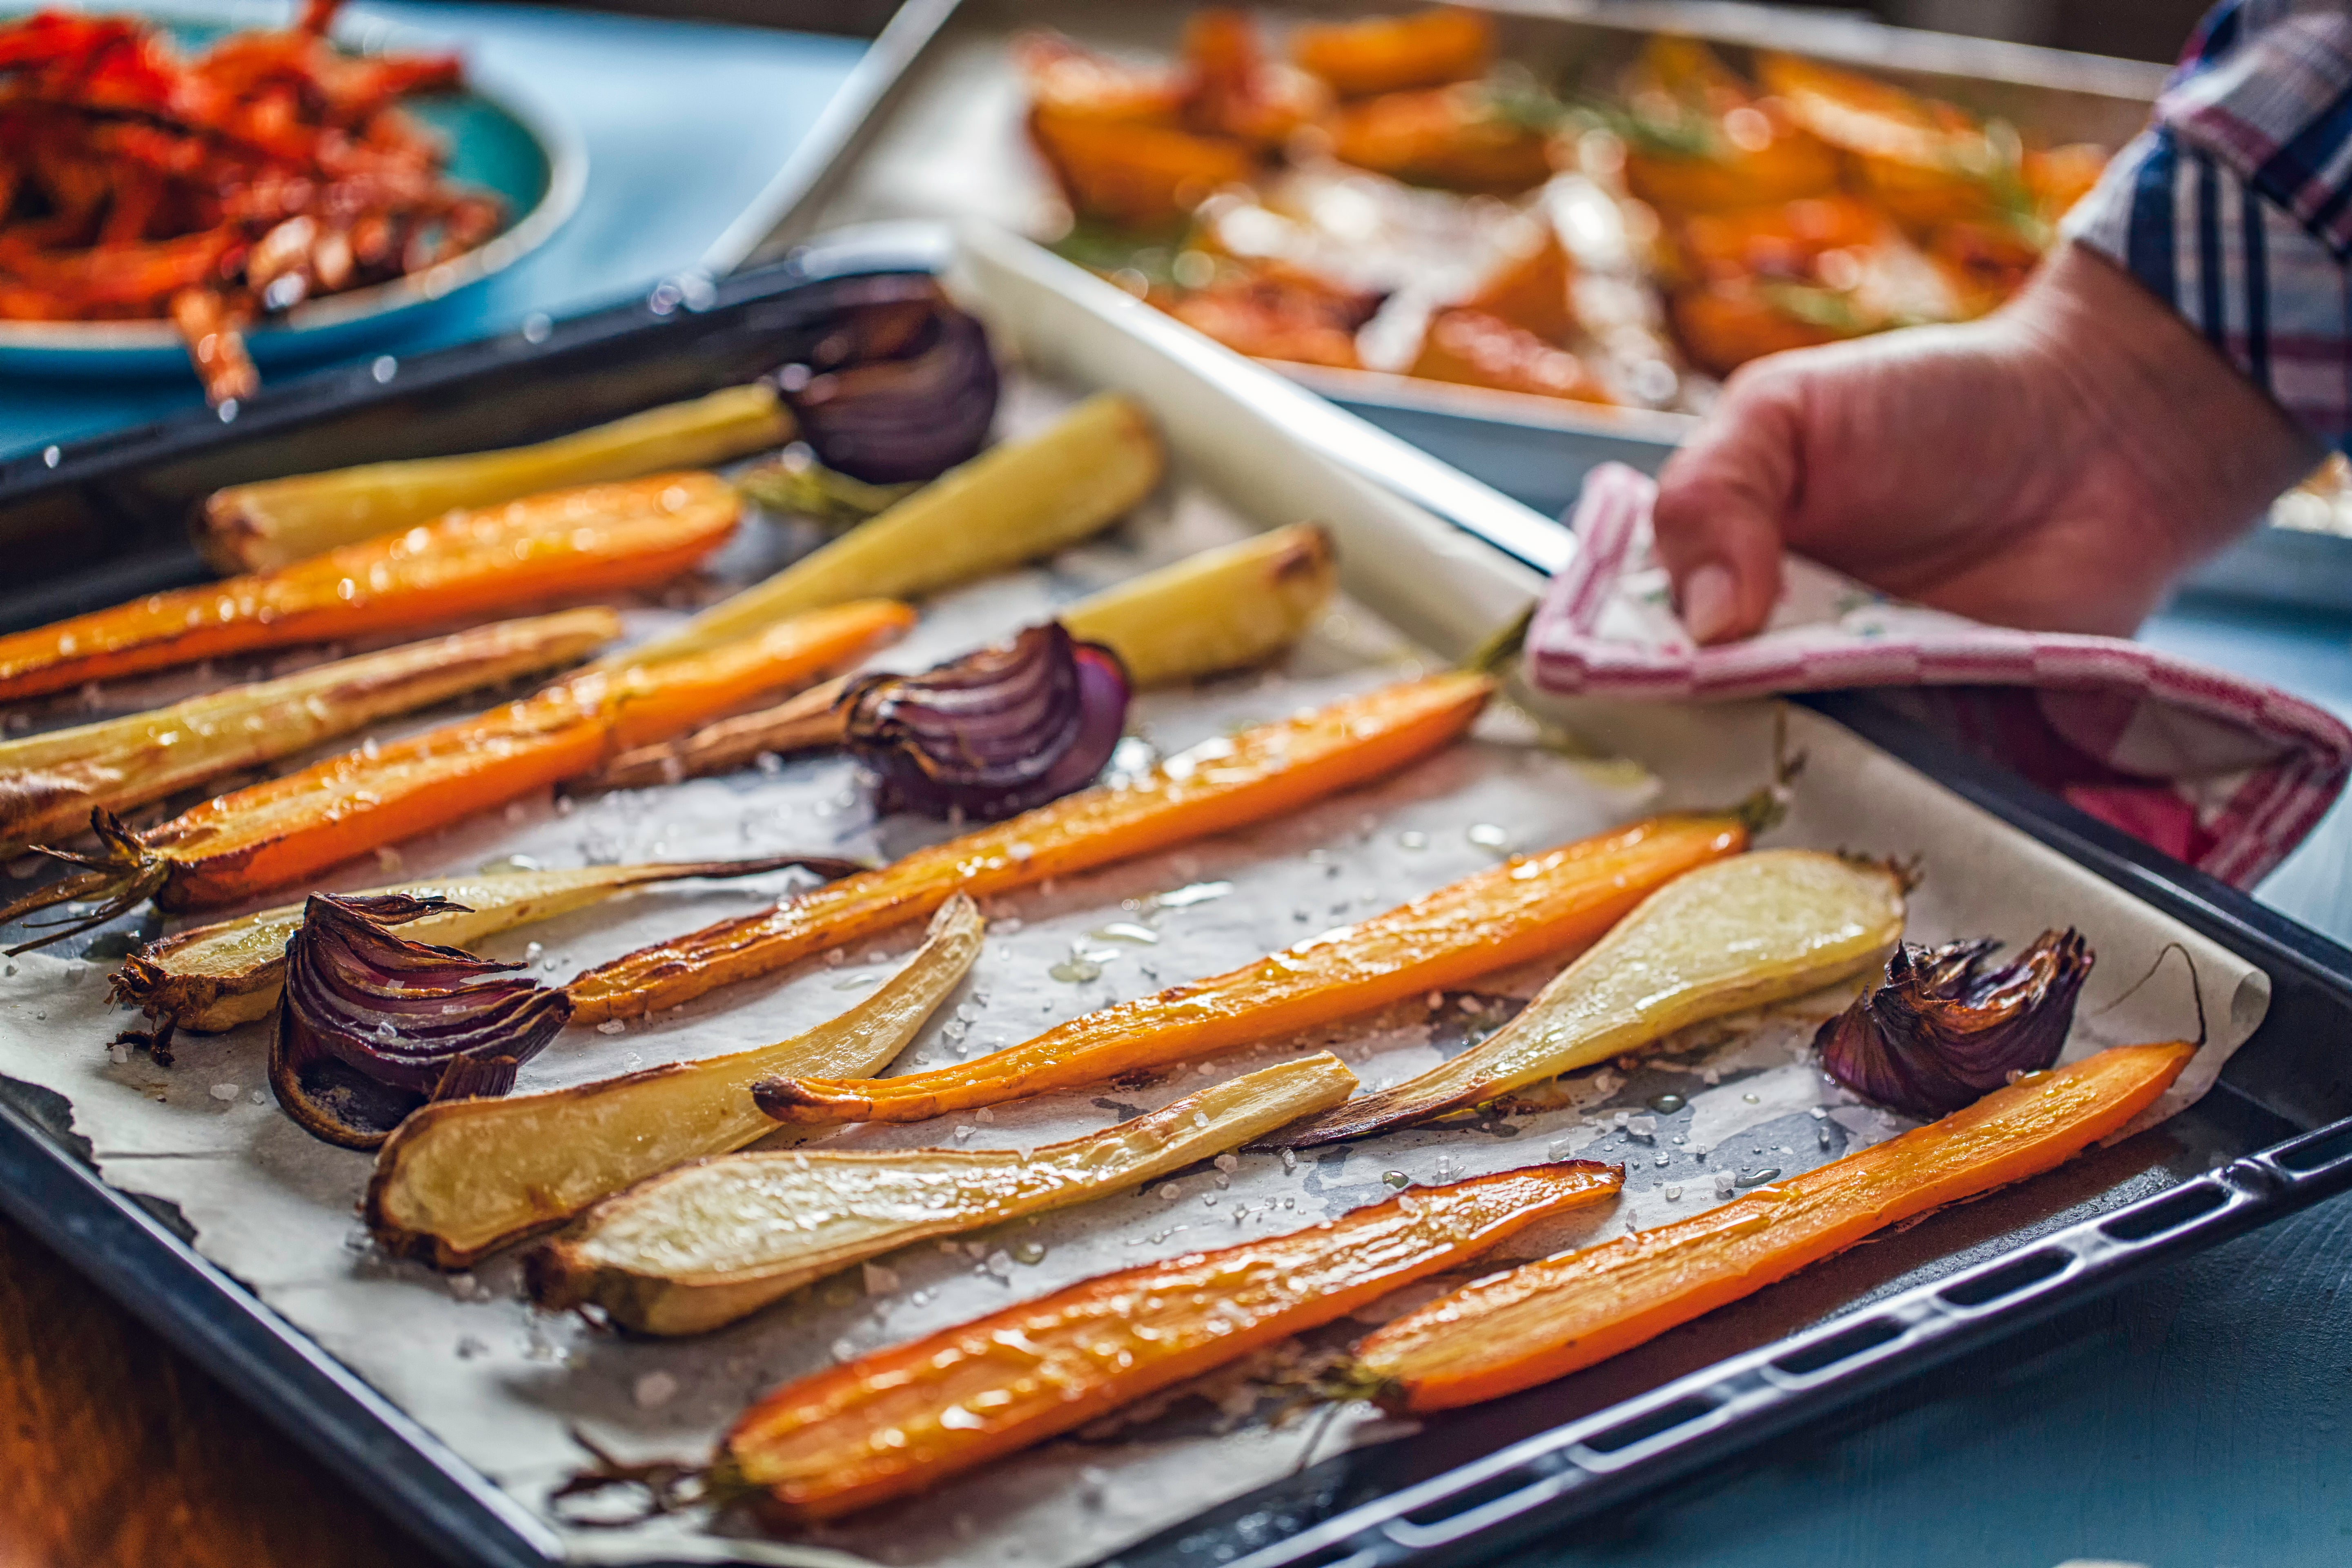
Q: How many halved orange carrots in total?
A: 6